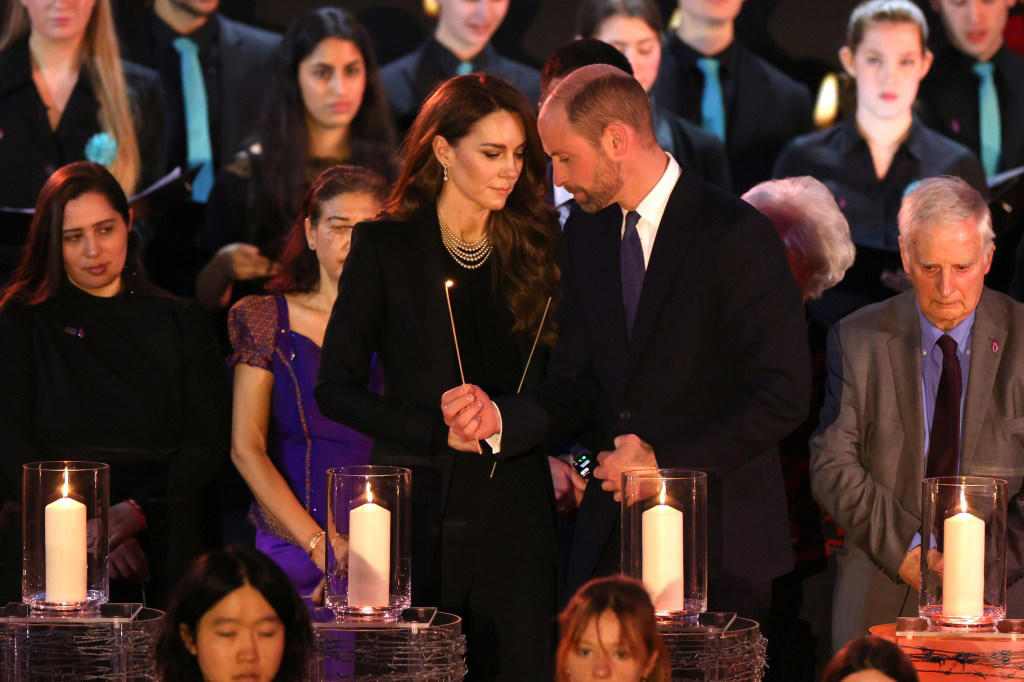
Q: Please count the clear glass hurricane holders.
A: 4